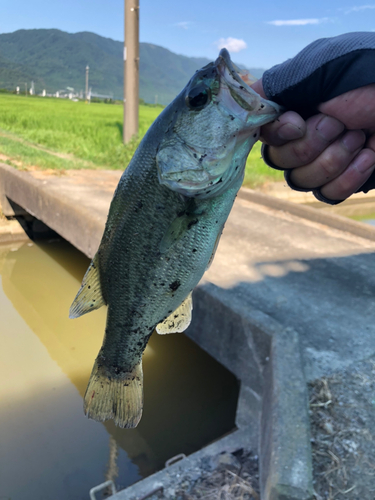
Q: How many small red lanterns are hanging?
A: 0